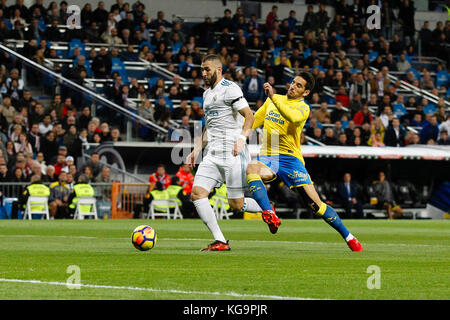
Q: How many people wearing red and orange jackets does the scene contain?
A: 2